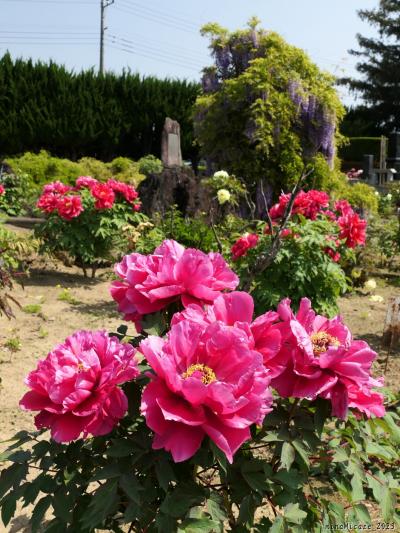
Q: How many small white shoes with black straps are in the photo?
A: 0